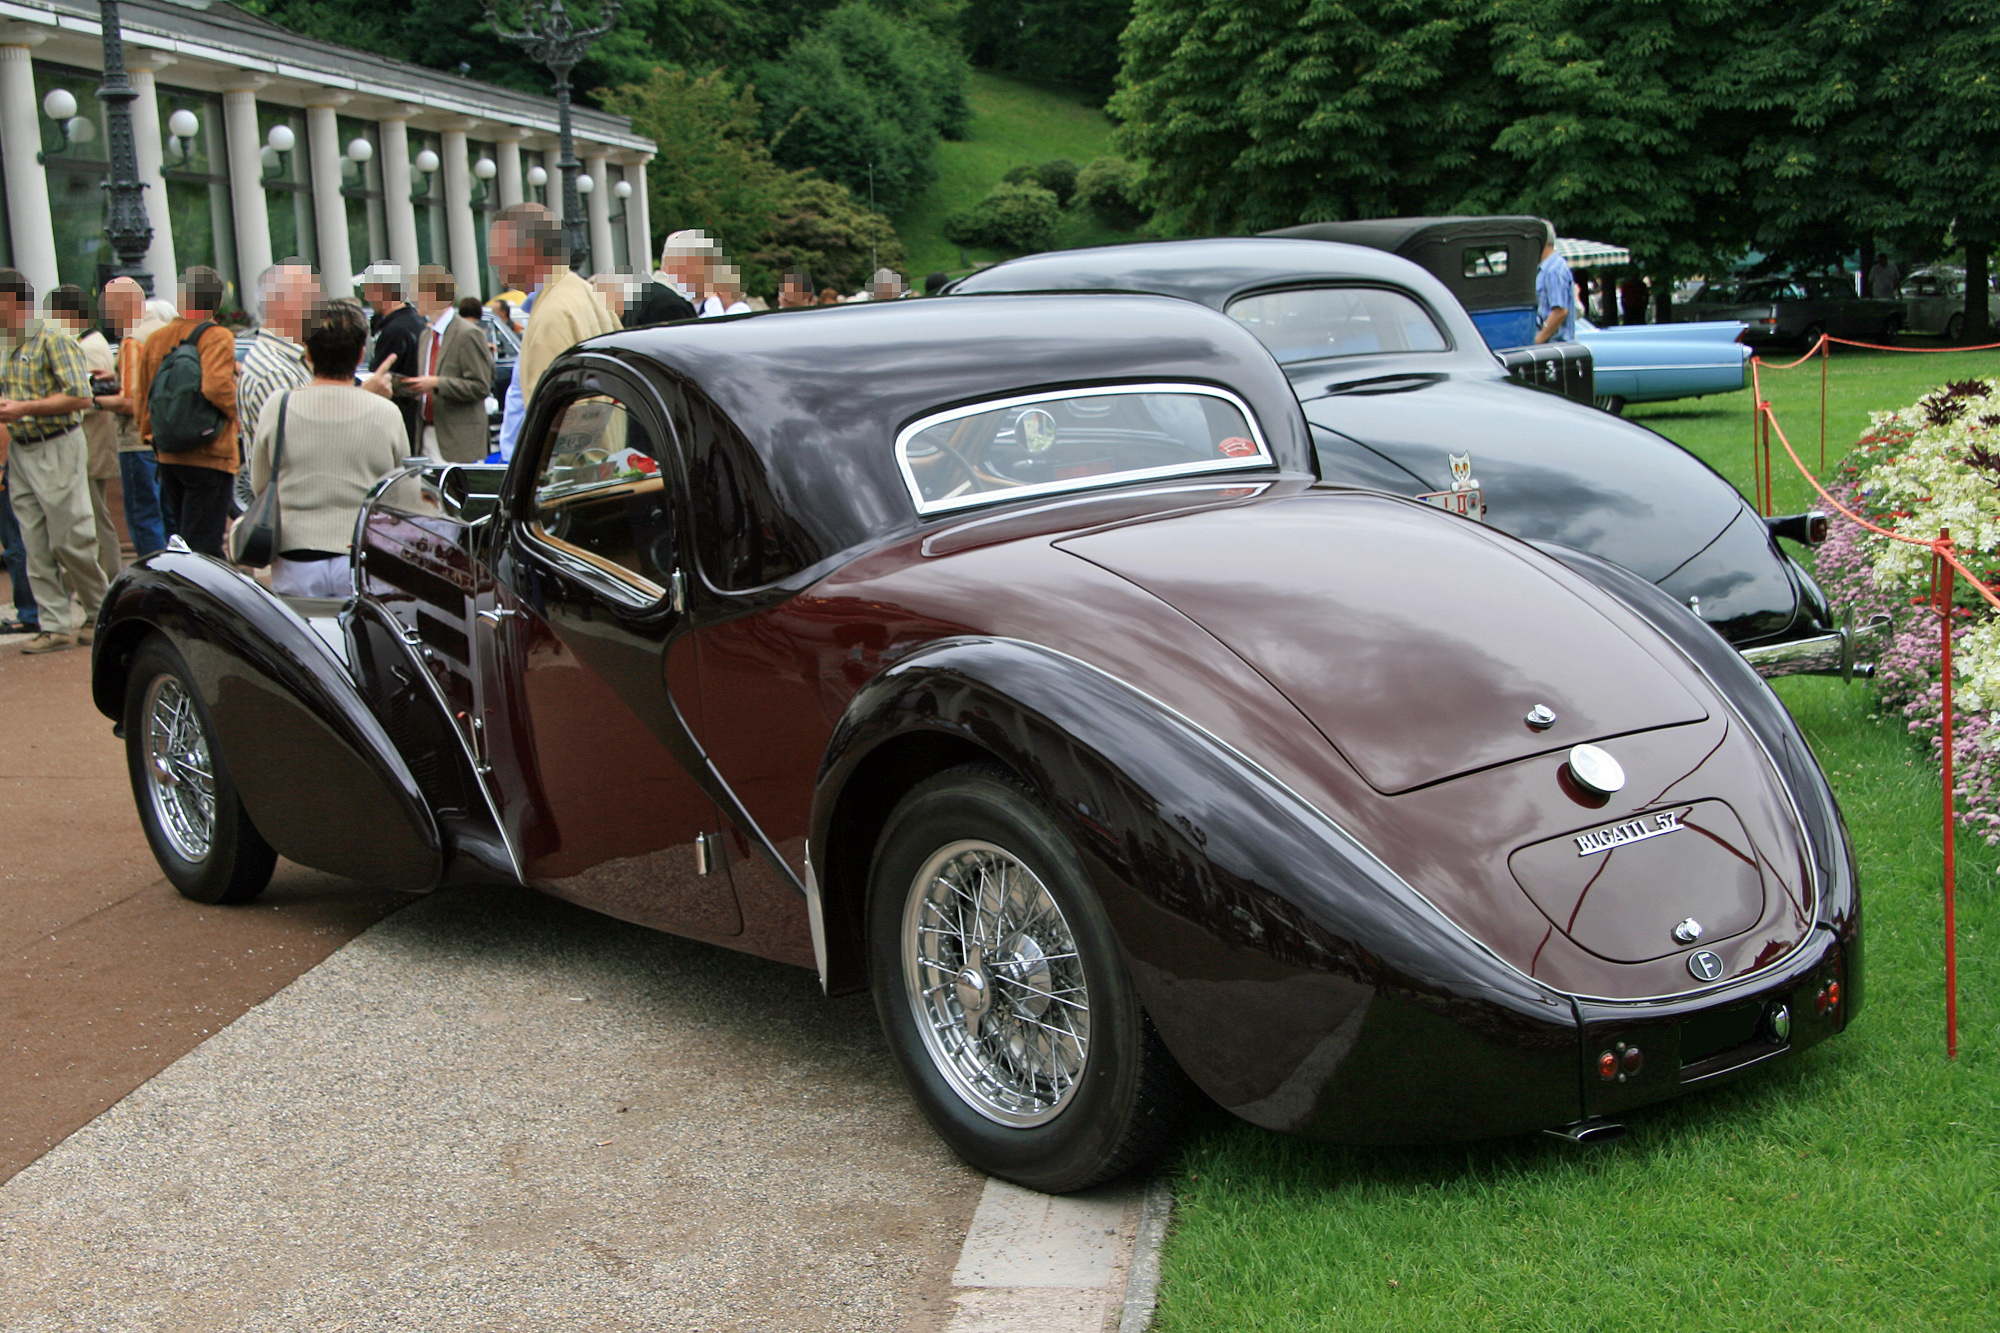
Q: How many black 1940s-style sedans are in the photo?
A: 1